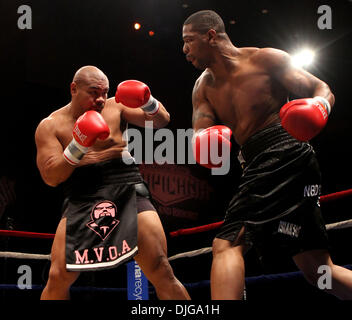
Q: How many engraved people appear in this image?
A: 1